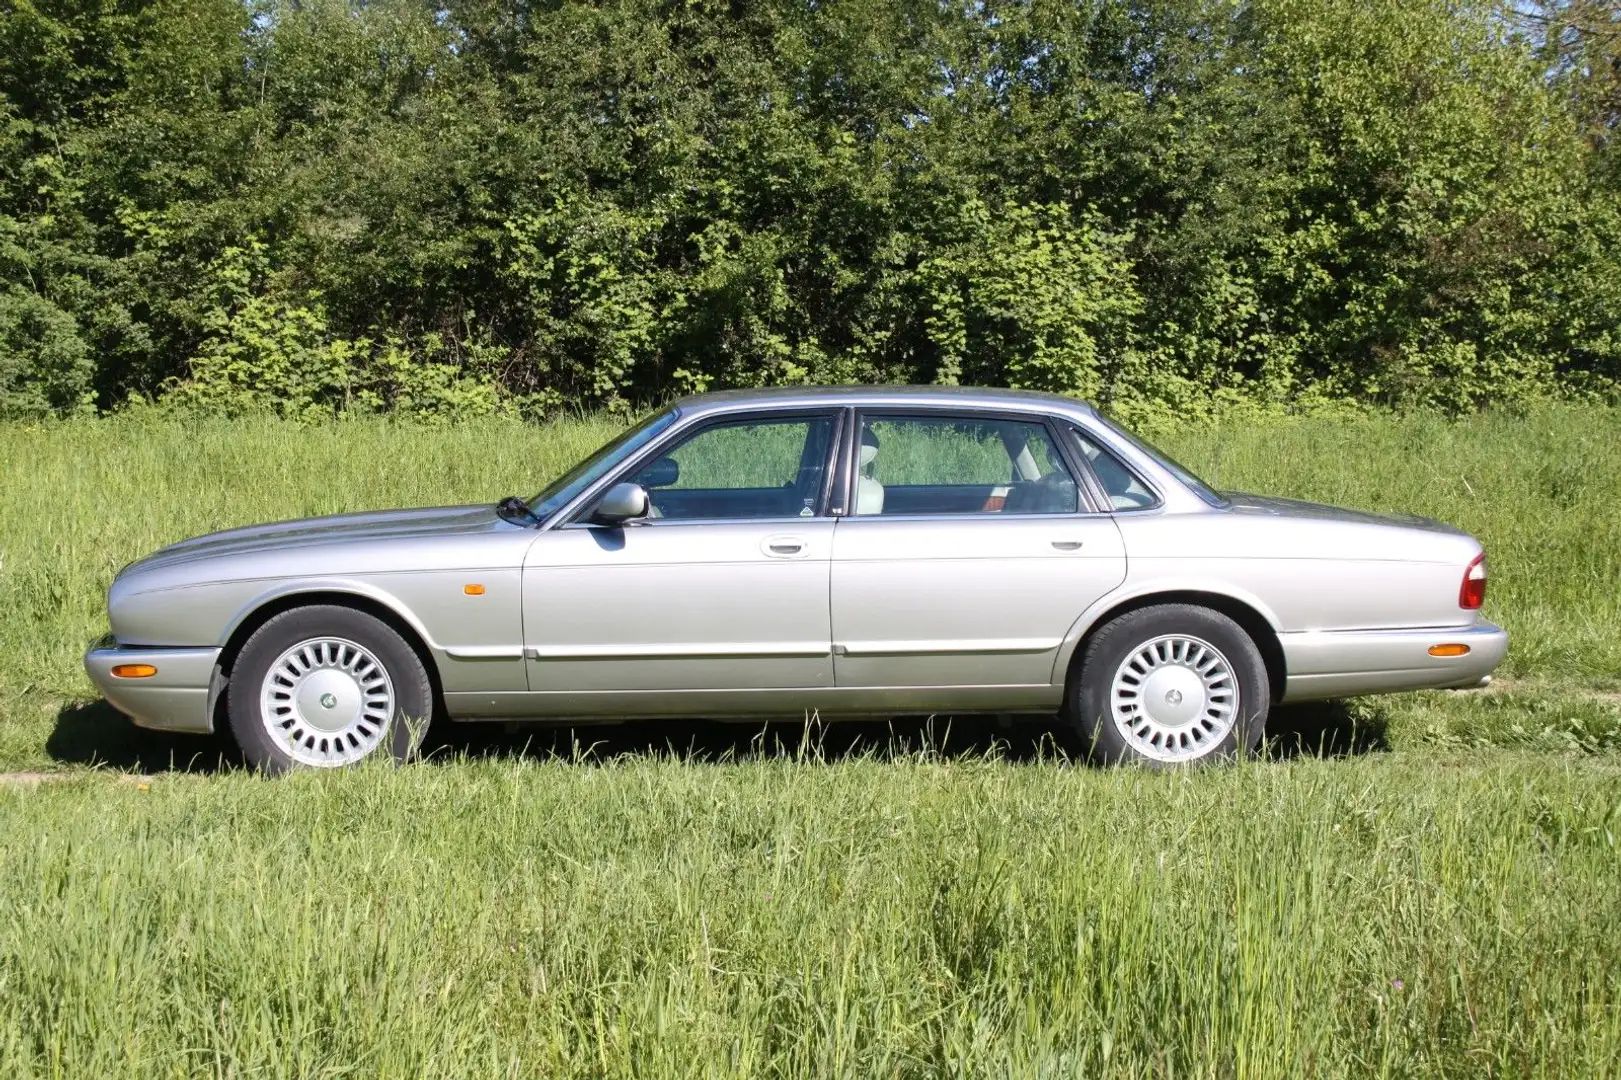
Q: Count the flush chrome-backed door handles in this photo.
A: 2